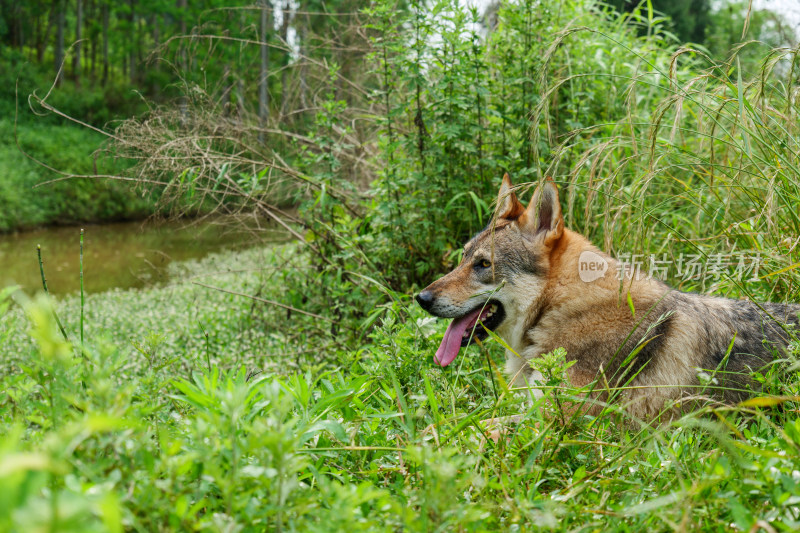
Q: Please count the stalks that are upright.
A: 2